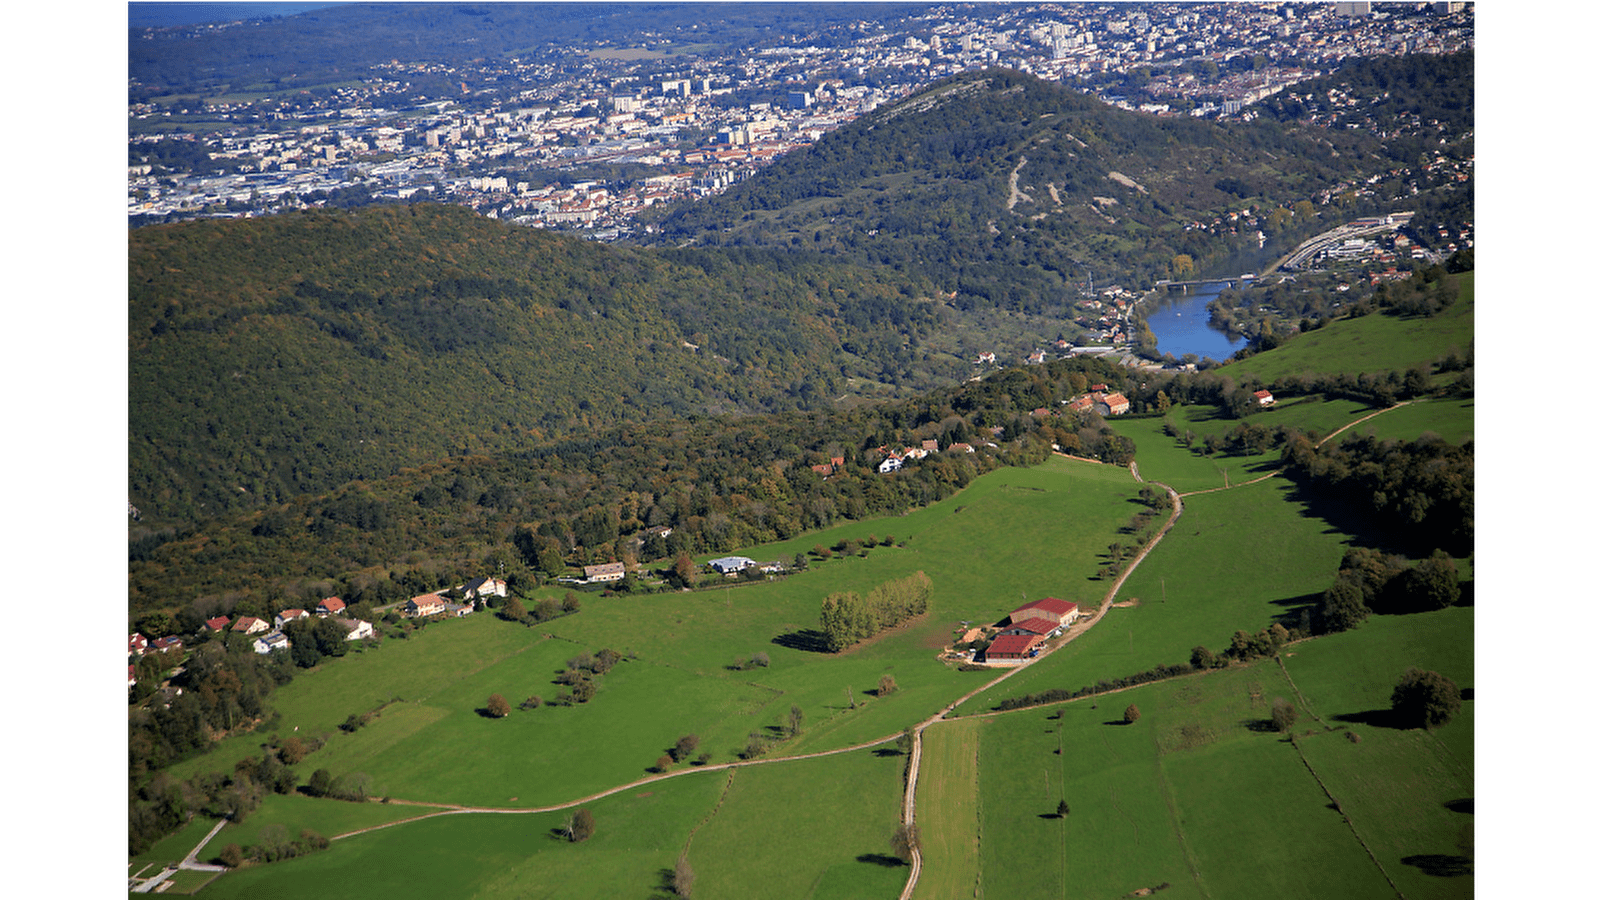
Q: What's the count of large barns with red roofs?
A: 3